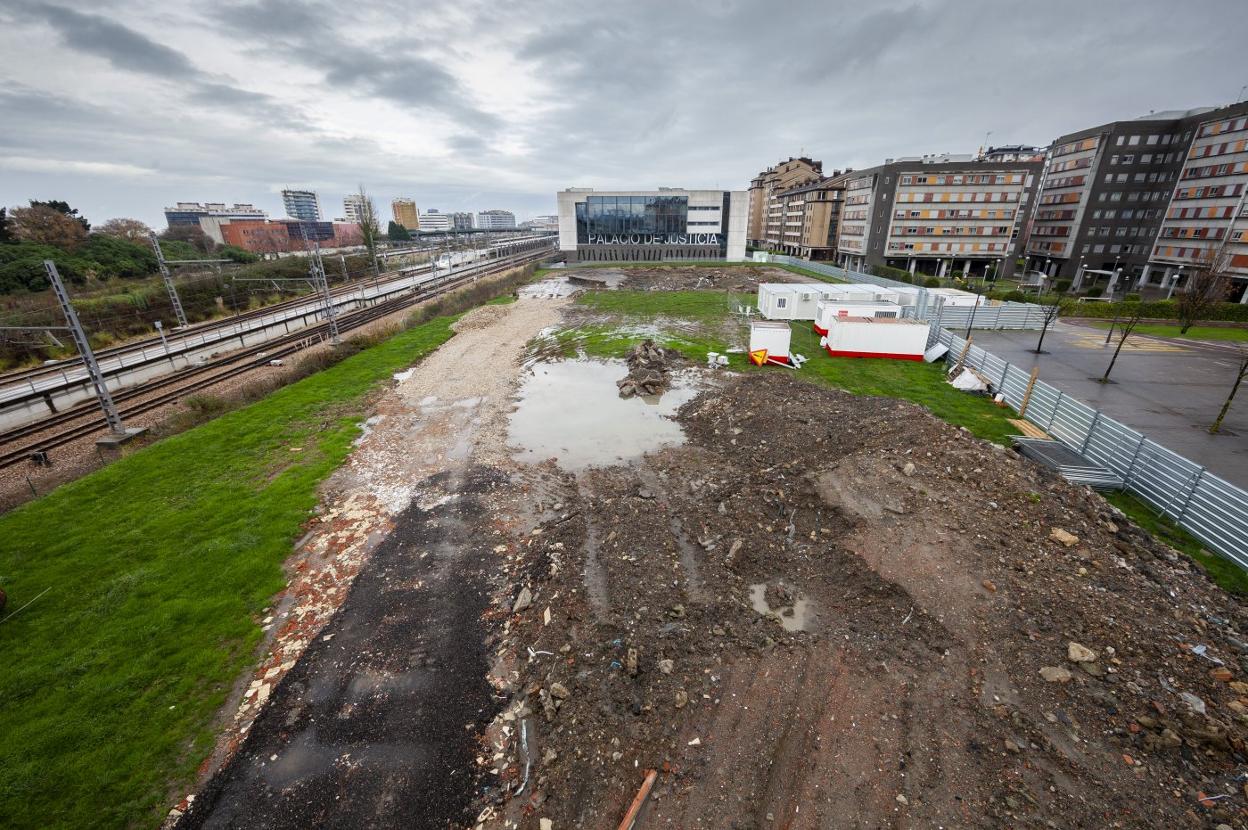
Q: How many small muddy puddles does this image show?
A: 1